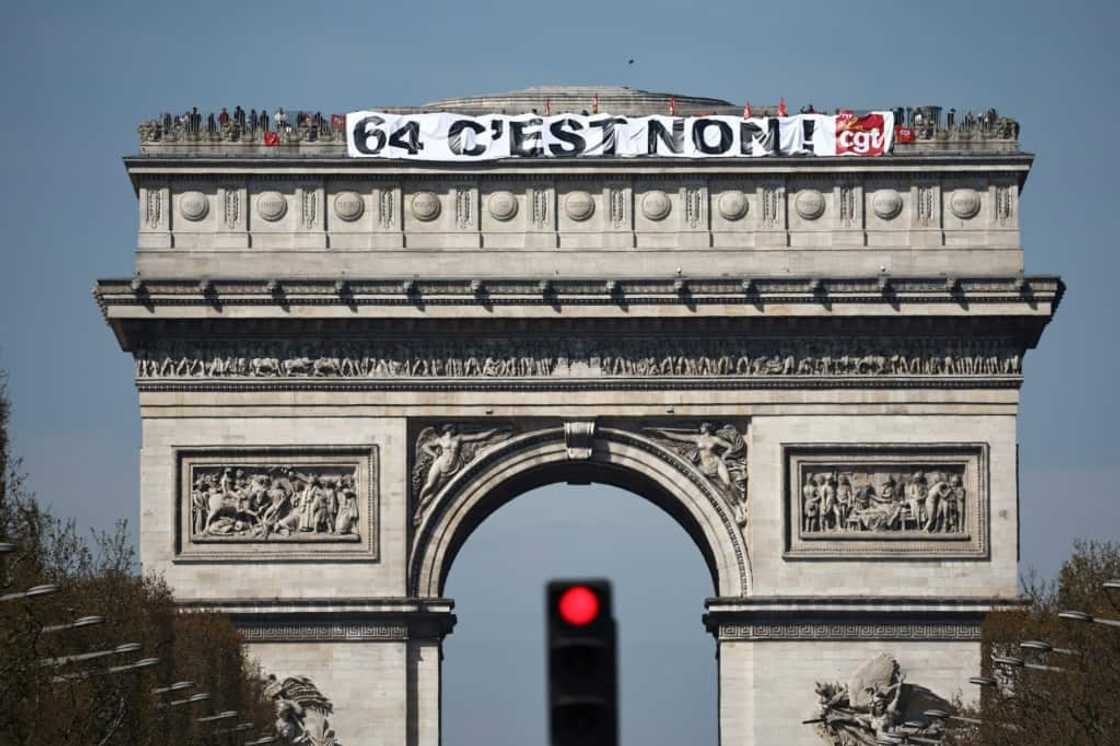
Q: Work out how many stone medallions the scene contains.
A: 11